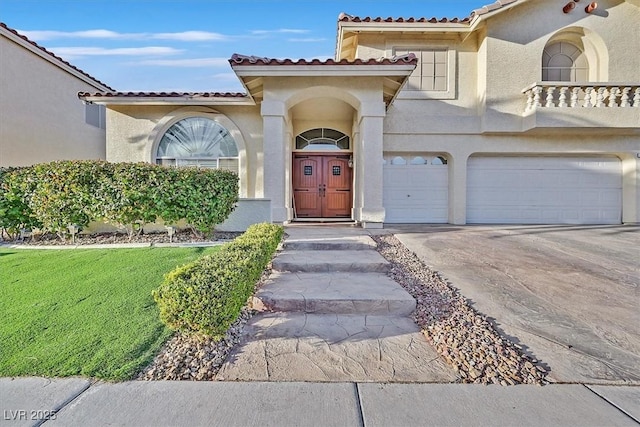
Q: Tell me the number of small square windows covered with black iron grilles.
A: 2